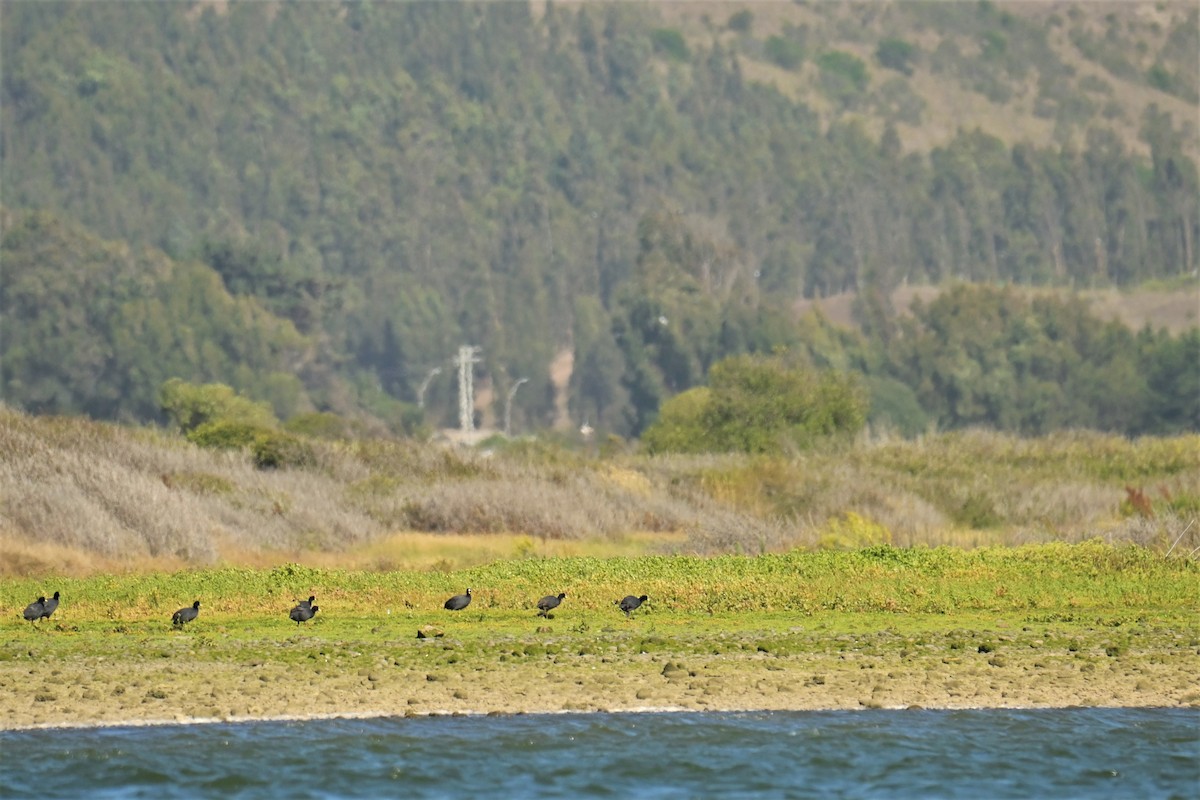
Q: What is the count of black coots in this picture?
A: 8